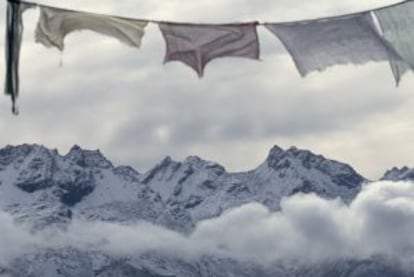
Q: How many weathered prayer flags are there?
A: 5